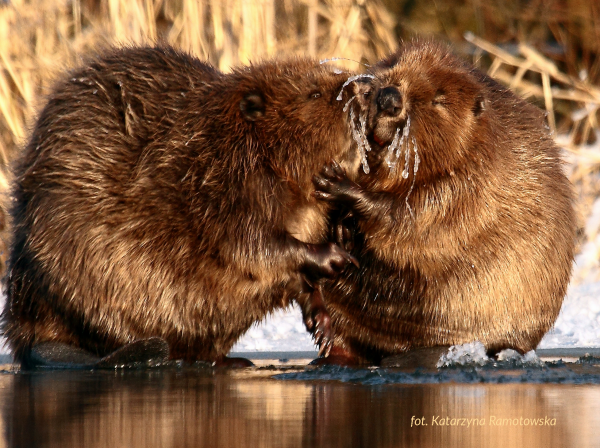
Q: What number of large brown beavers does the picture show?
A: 2